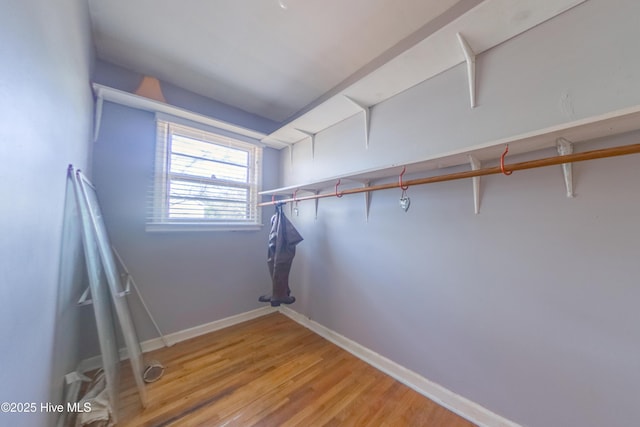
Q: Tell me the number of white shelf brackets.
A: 10